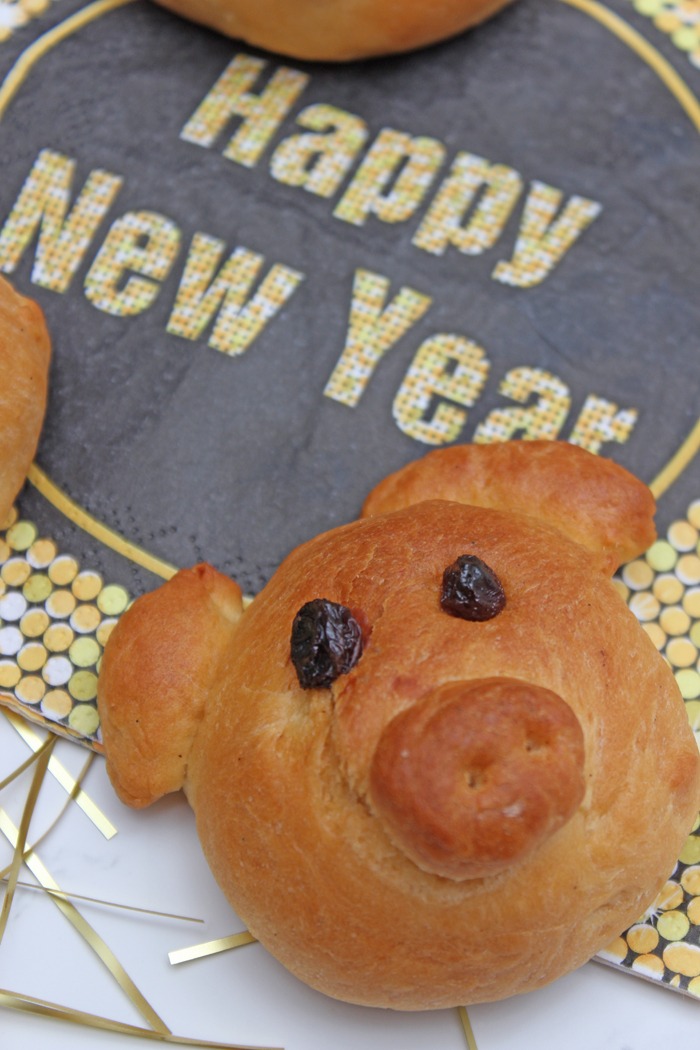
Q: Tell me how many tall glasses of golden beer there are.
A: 0